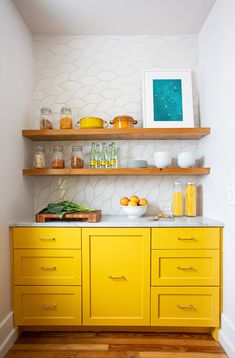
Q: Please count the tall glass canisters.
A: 2